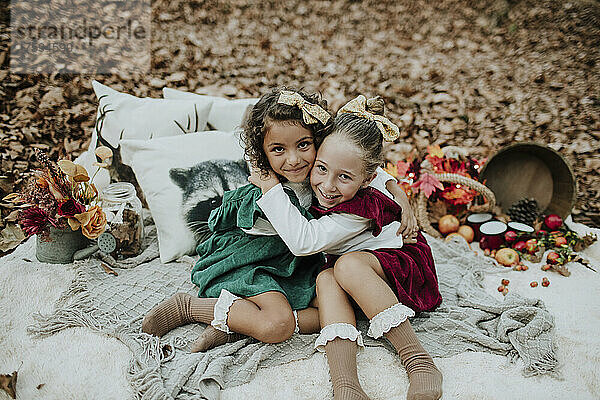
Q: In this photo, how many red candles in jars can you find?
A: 3